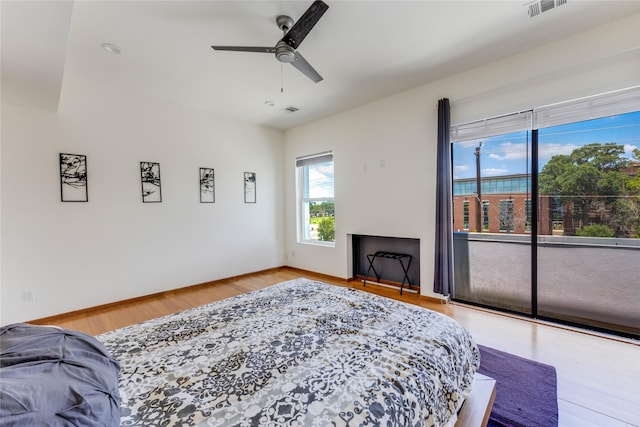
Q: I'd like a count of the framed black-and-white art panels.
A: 4